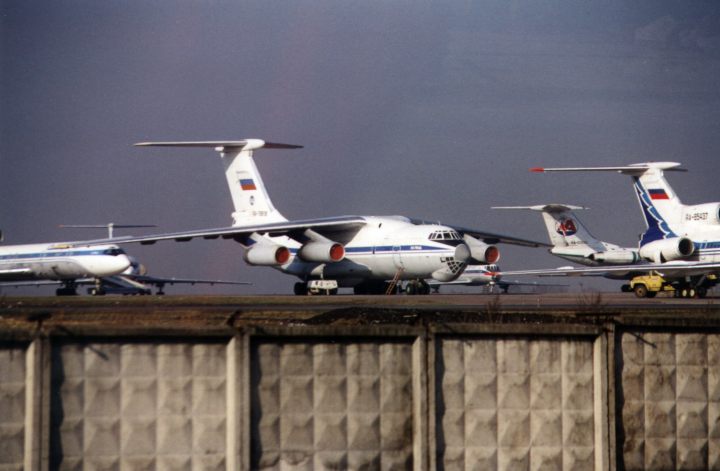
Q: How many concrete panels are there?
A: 5